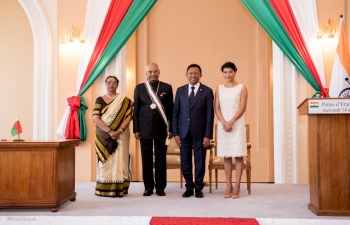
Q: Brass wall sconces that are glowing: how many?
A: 2